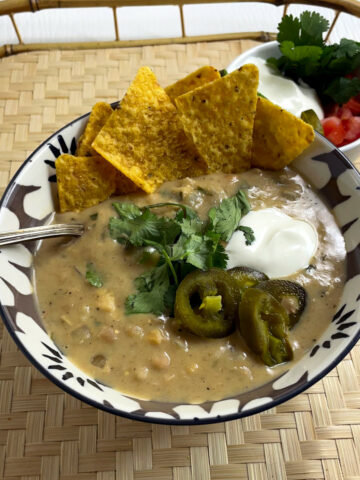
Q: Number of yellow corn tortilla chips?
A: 6